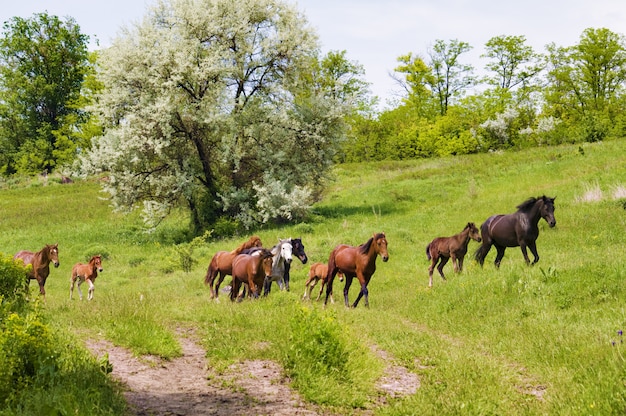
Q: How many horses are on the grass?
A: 10